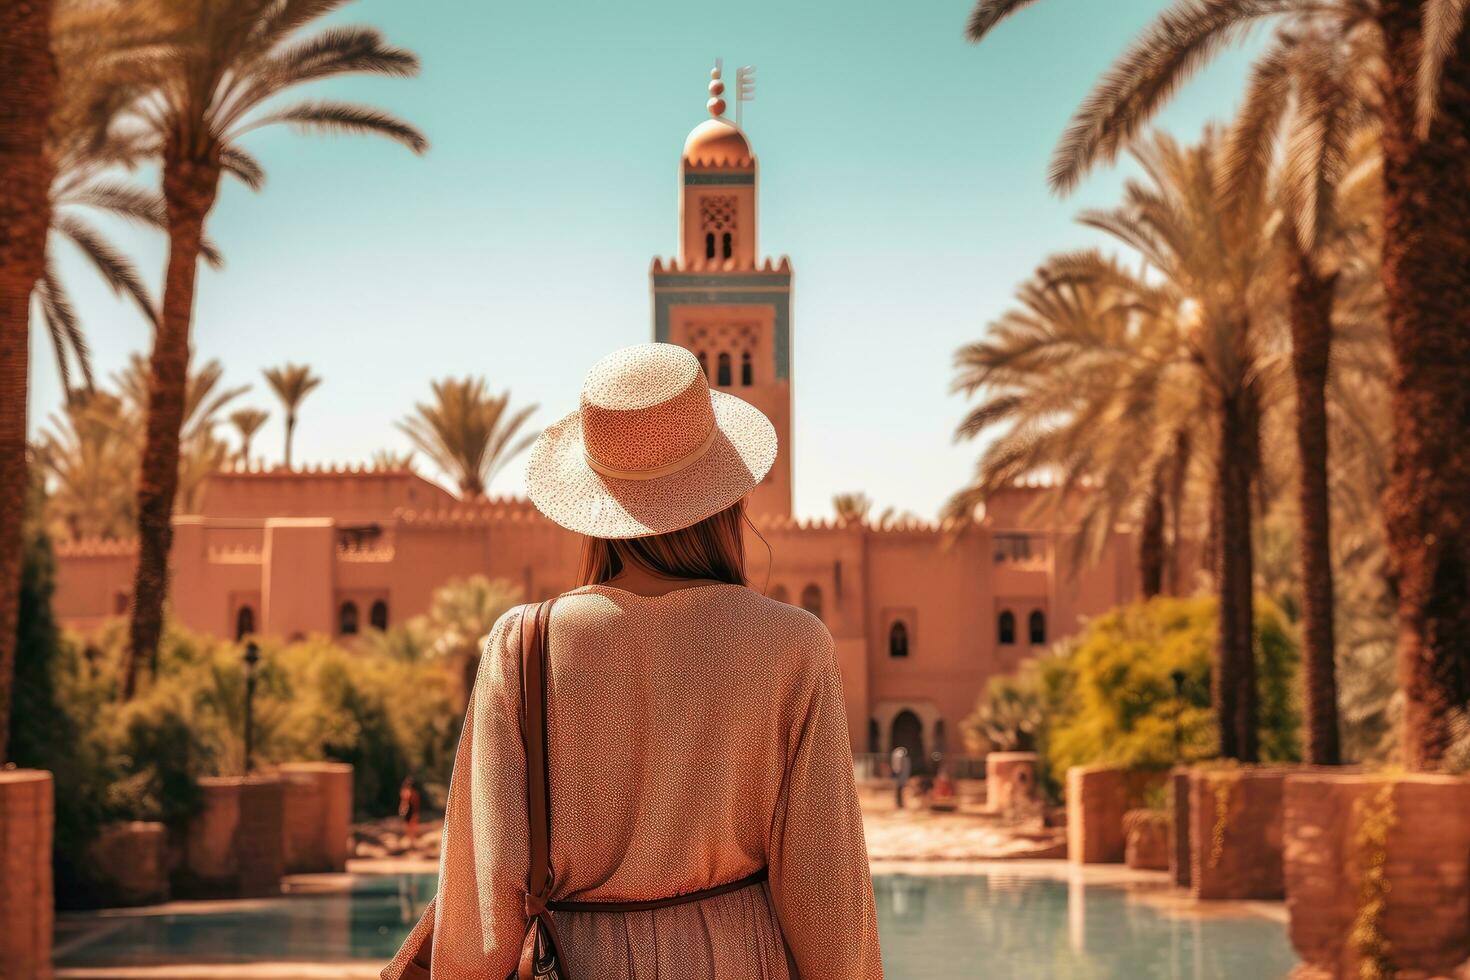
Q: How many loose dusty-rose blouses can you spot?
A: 1